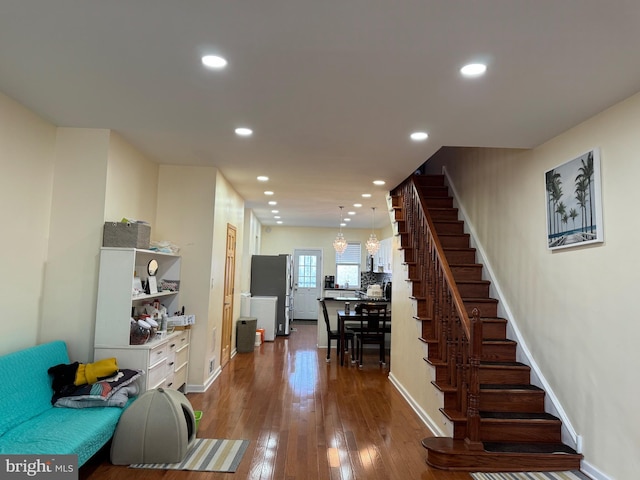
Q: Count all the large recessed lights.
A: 4